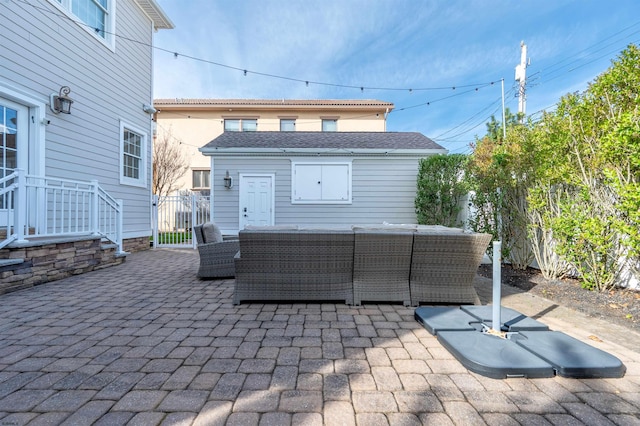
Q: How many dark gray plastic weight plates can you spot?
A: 4